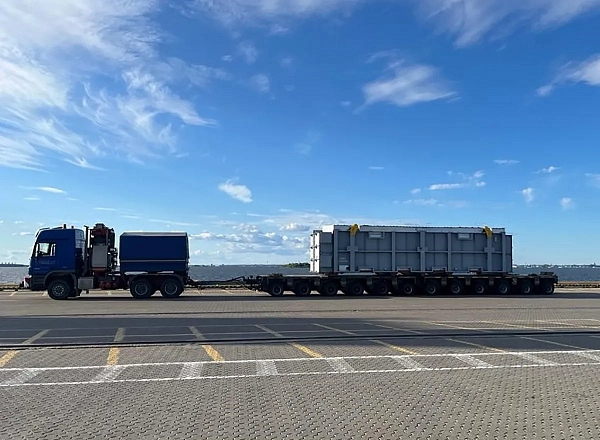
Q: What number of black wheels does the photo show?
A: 15